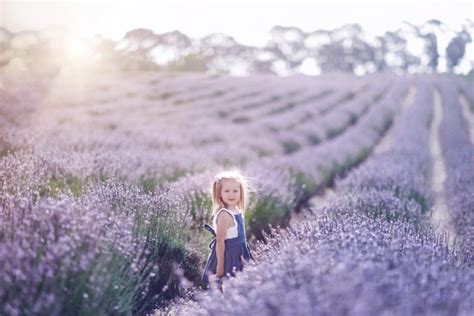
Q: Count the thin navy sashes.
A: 1